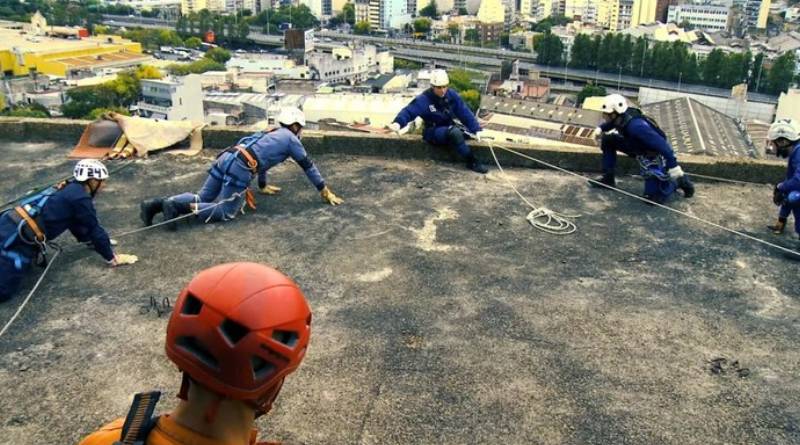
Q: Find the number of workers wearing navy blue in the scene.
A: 4